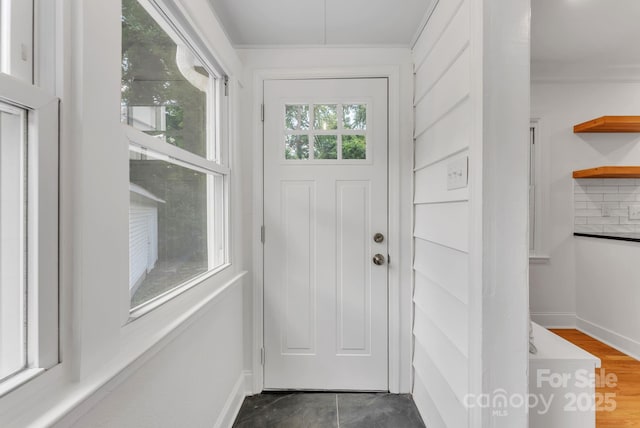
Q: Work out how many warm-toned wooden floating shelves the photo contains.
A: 2